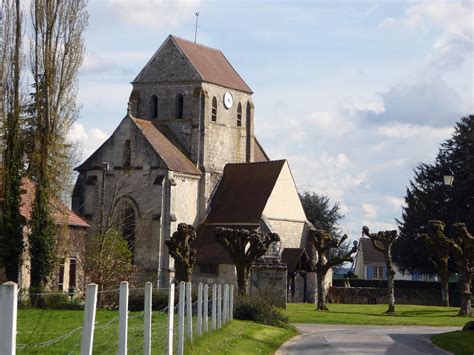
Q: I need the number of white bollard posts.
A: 14